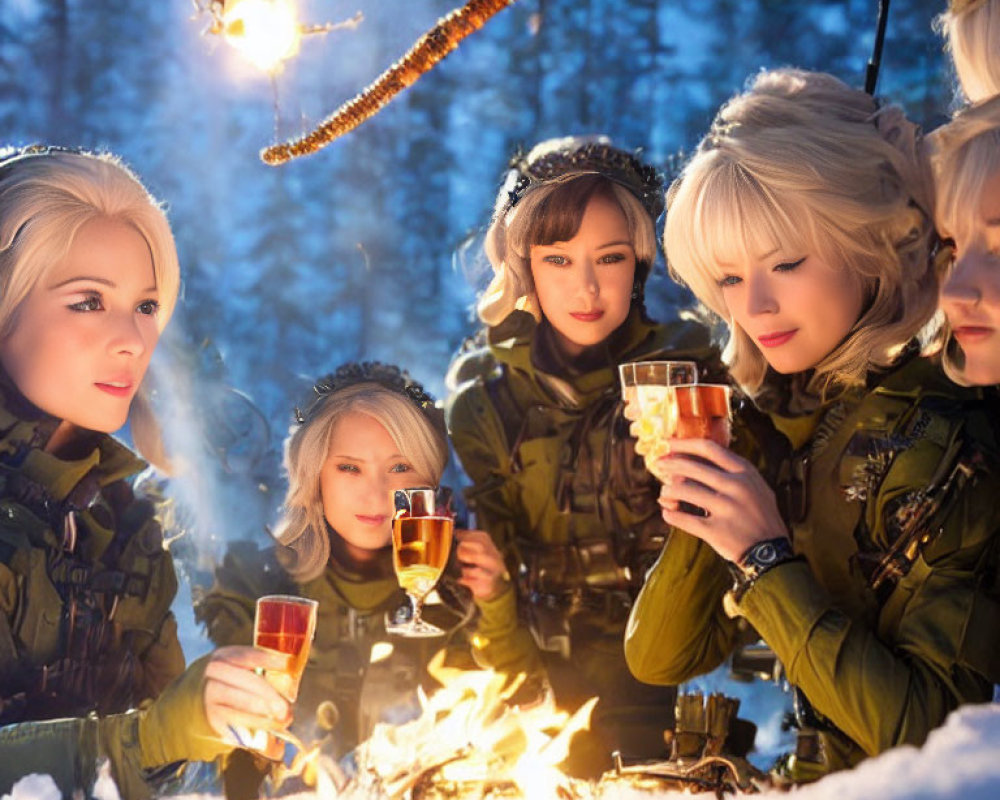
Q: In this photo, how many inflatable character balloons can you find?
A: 0